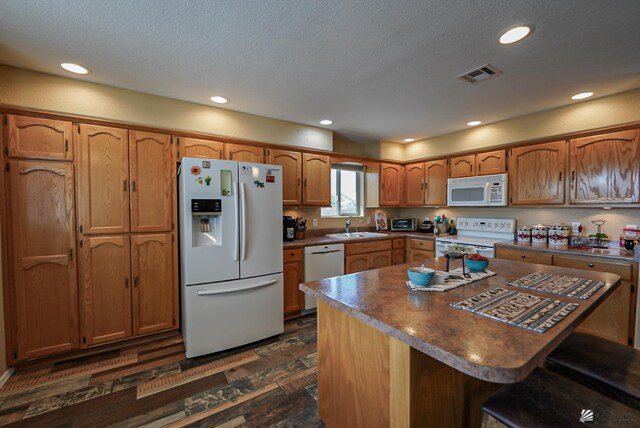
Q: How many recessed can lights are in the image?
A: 7